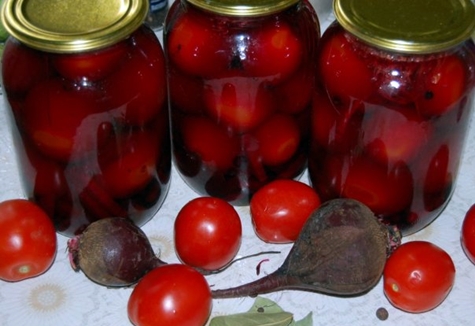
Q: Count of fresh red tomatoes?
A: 6